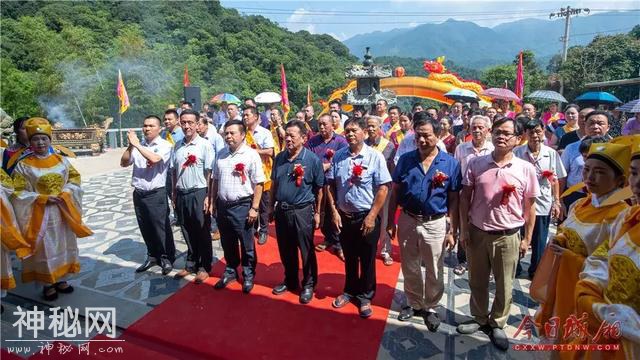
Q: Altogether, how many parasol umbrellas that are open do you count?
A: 7